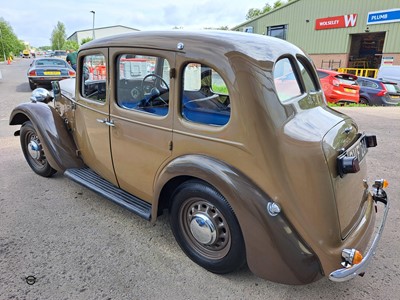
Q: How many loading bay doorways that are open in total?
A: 1